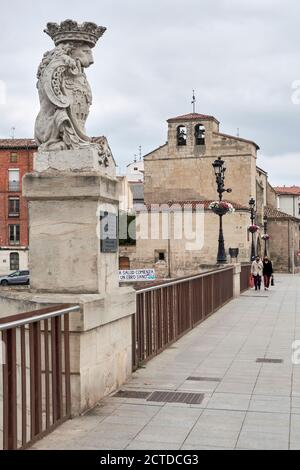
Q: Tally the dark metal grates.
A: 4